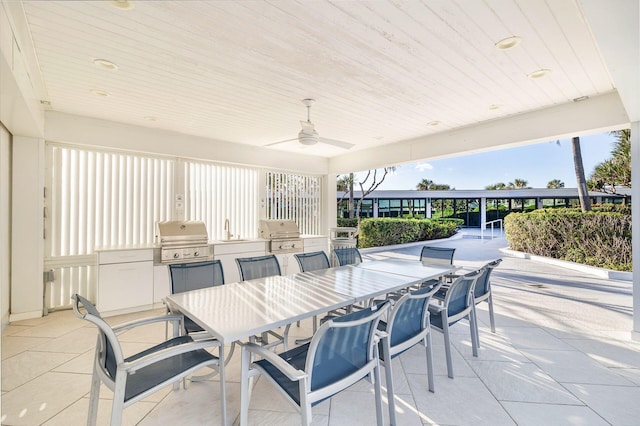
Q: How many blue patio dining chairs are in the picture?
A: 10